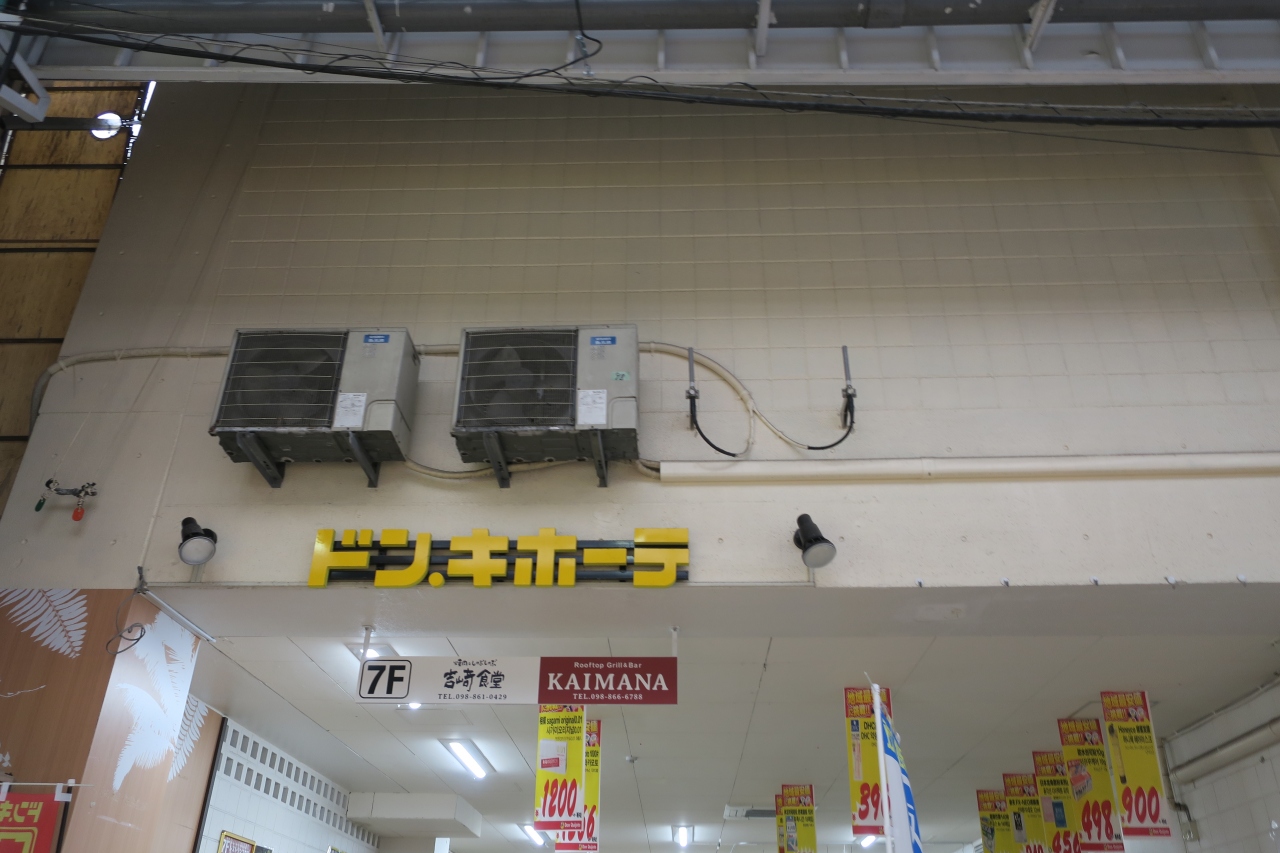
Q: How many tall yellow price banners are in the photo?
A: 10